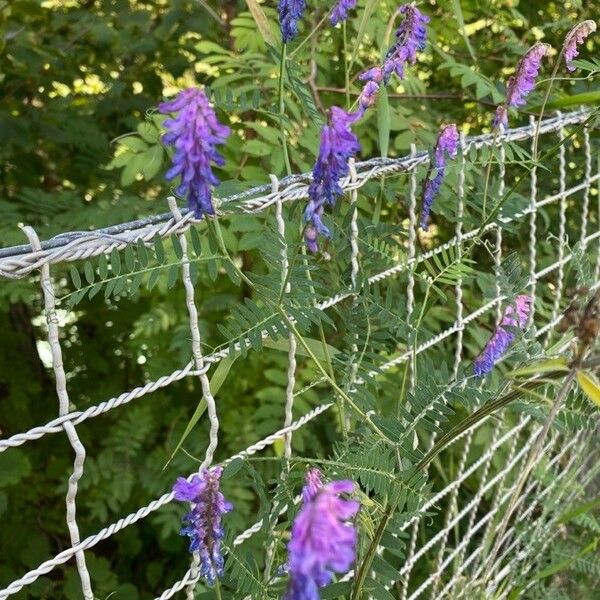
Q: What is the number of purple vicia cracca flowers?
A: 11